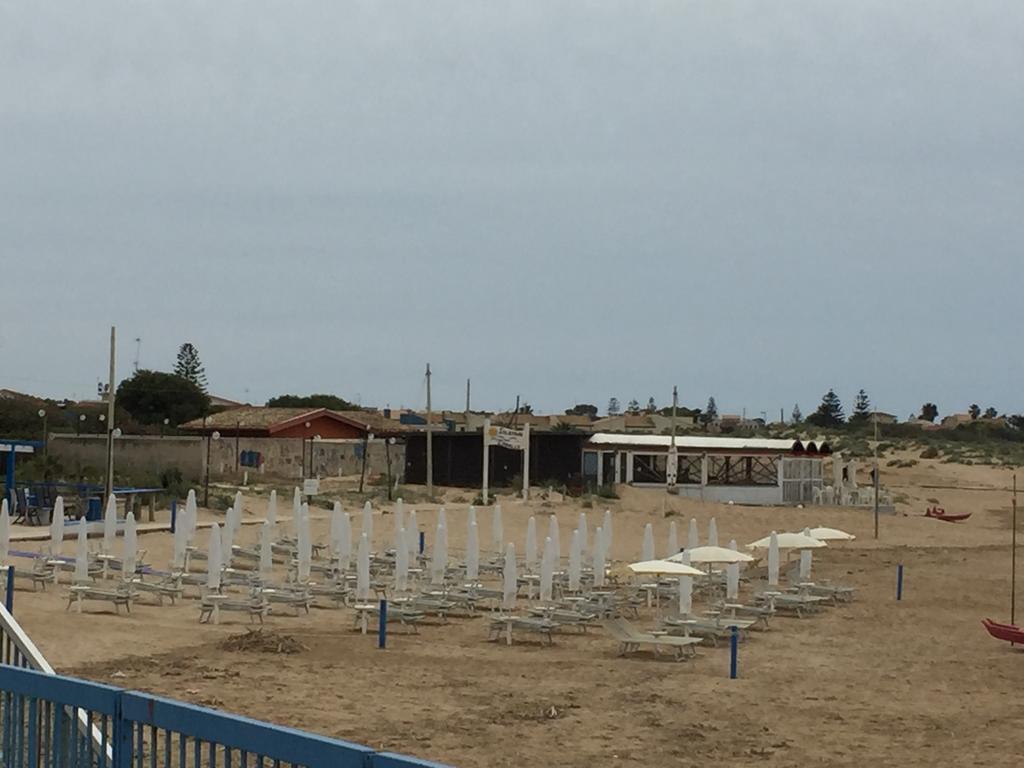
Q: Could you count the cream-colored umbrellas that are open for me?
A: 4